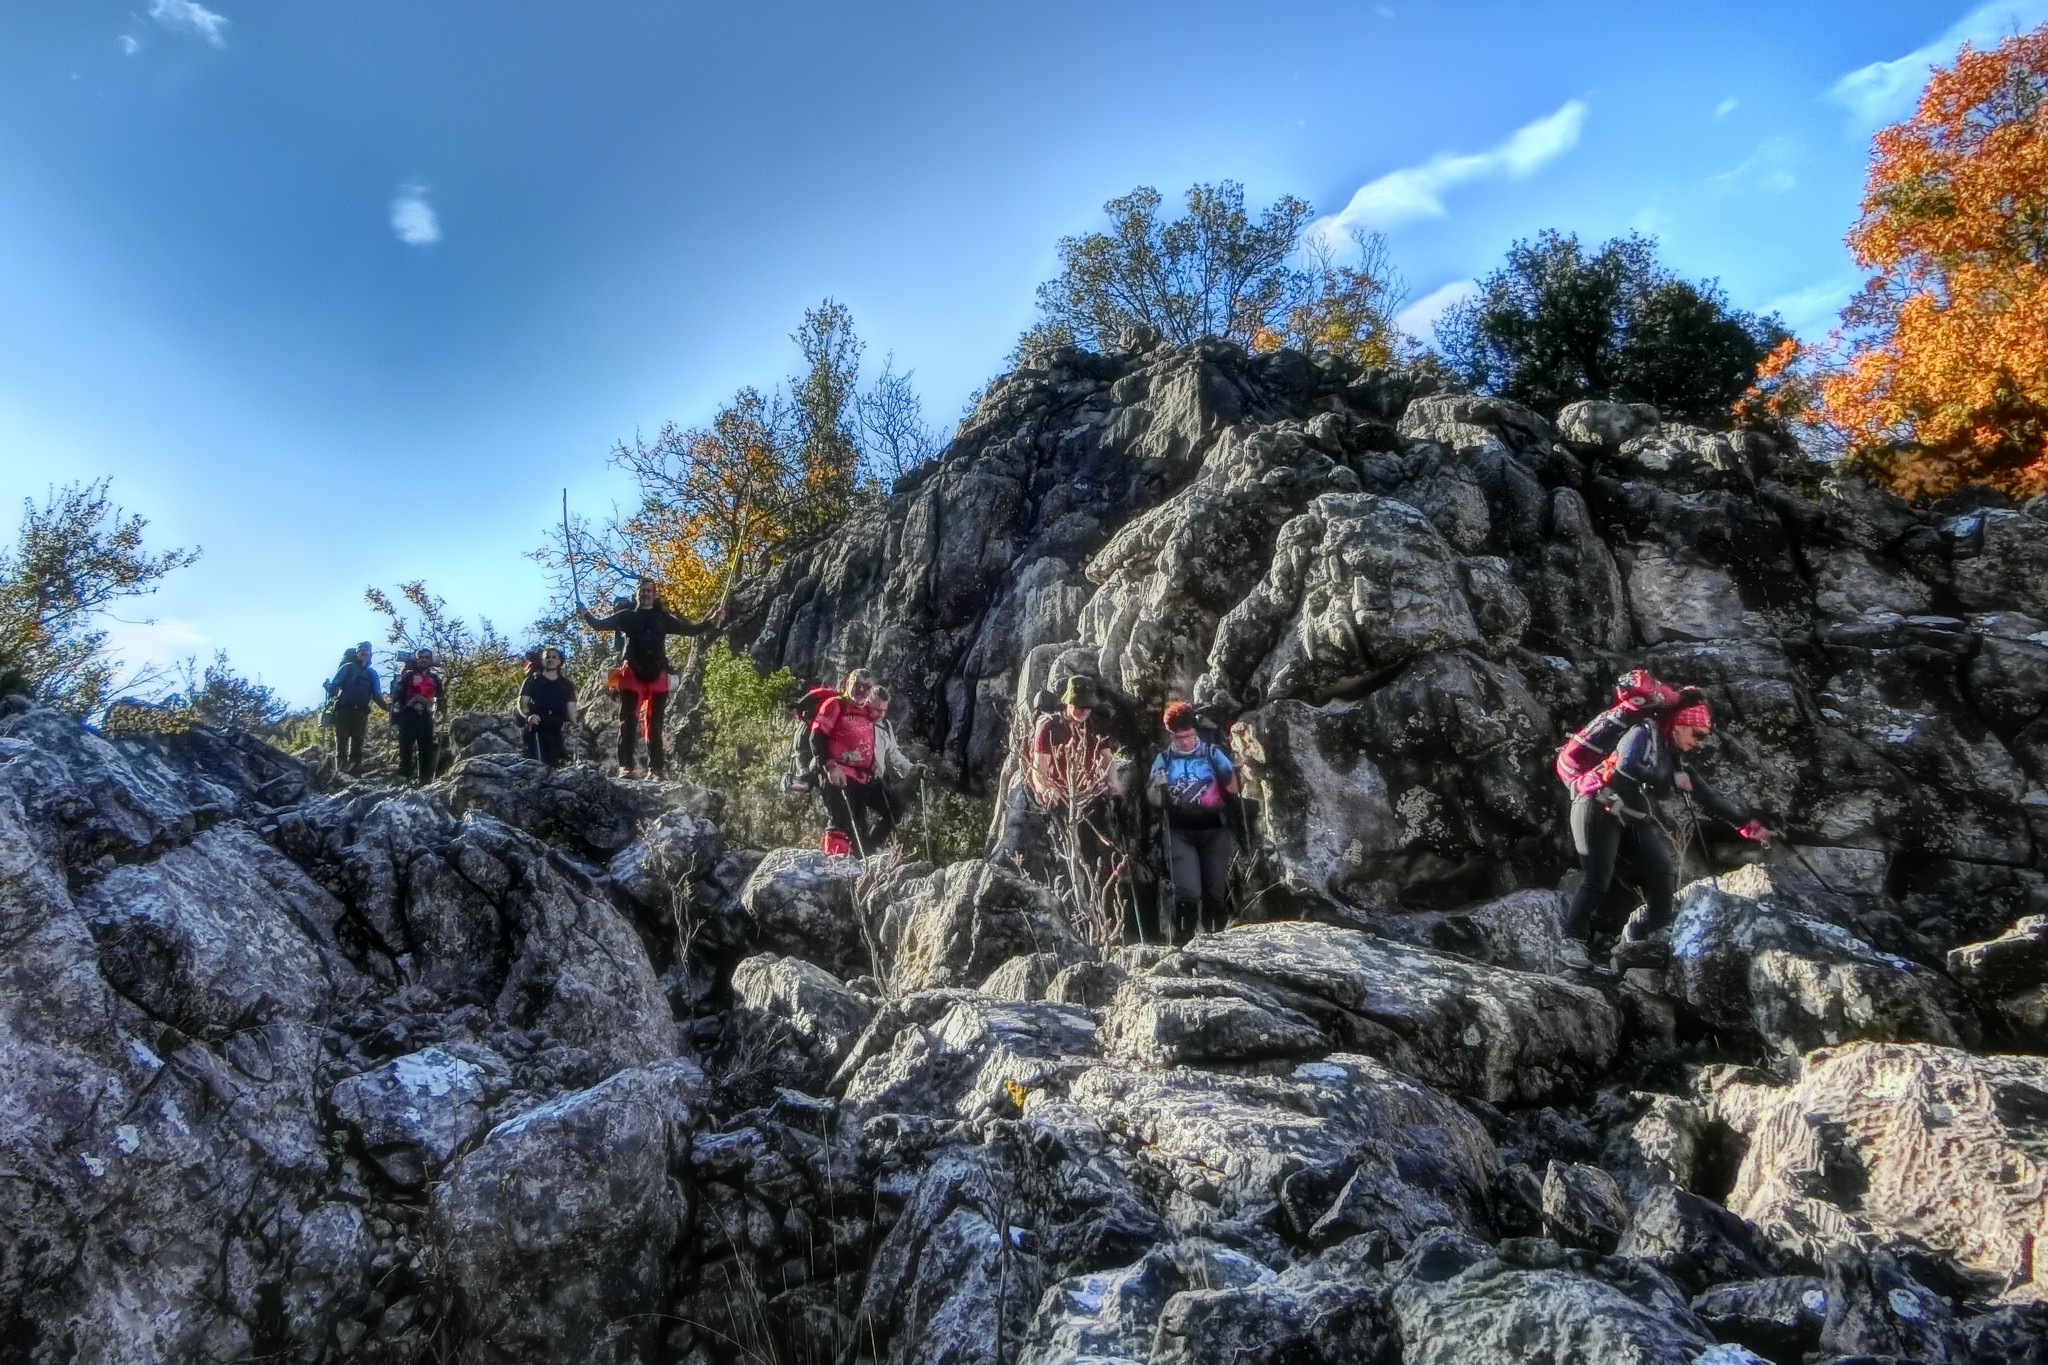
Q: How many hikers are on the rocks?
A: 9